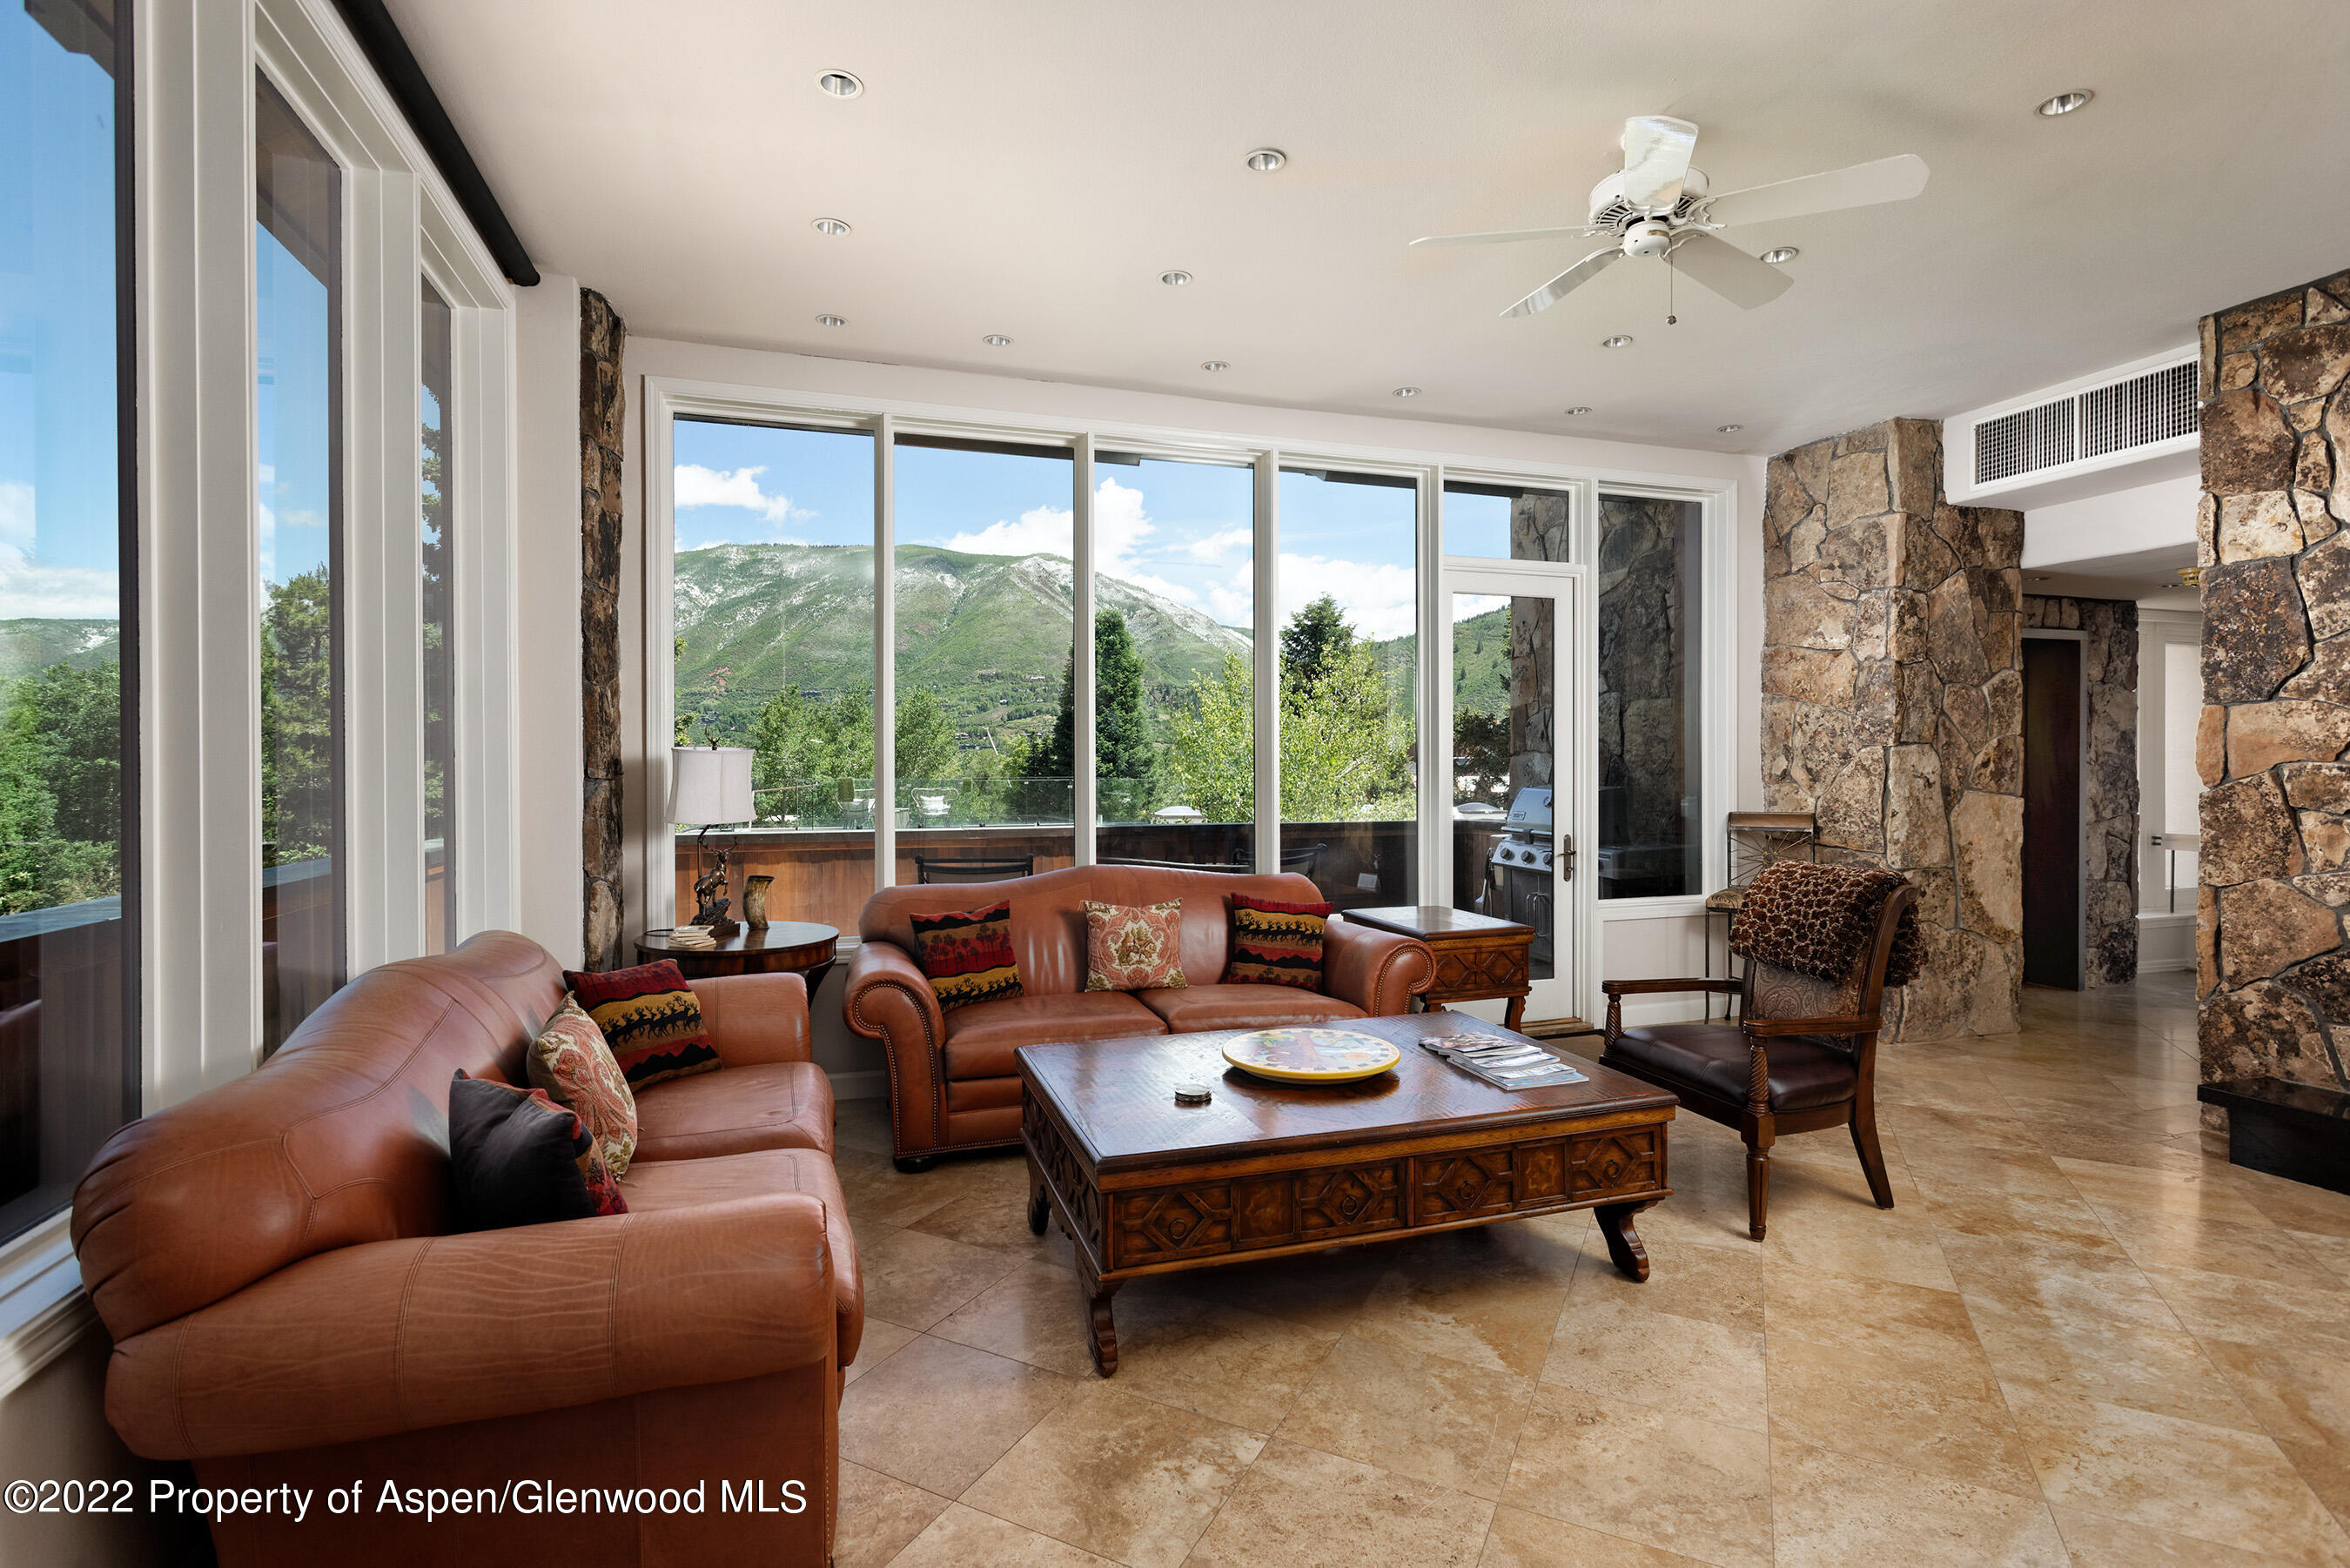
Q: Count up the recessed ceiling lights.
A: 13